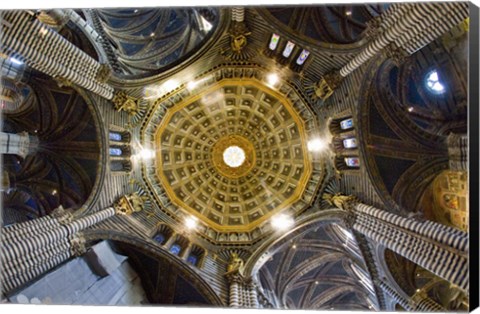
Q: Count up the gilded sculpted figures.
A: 6